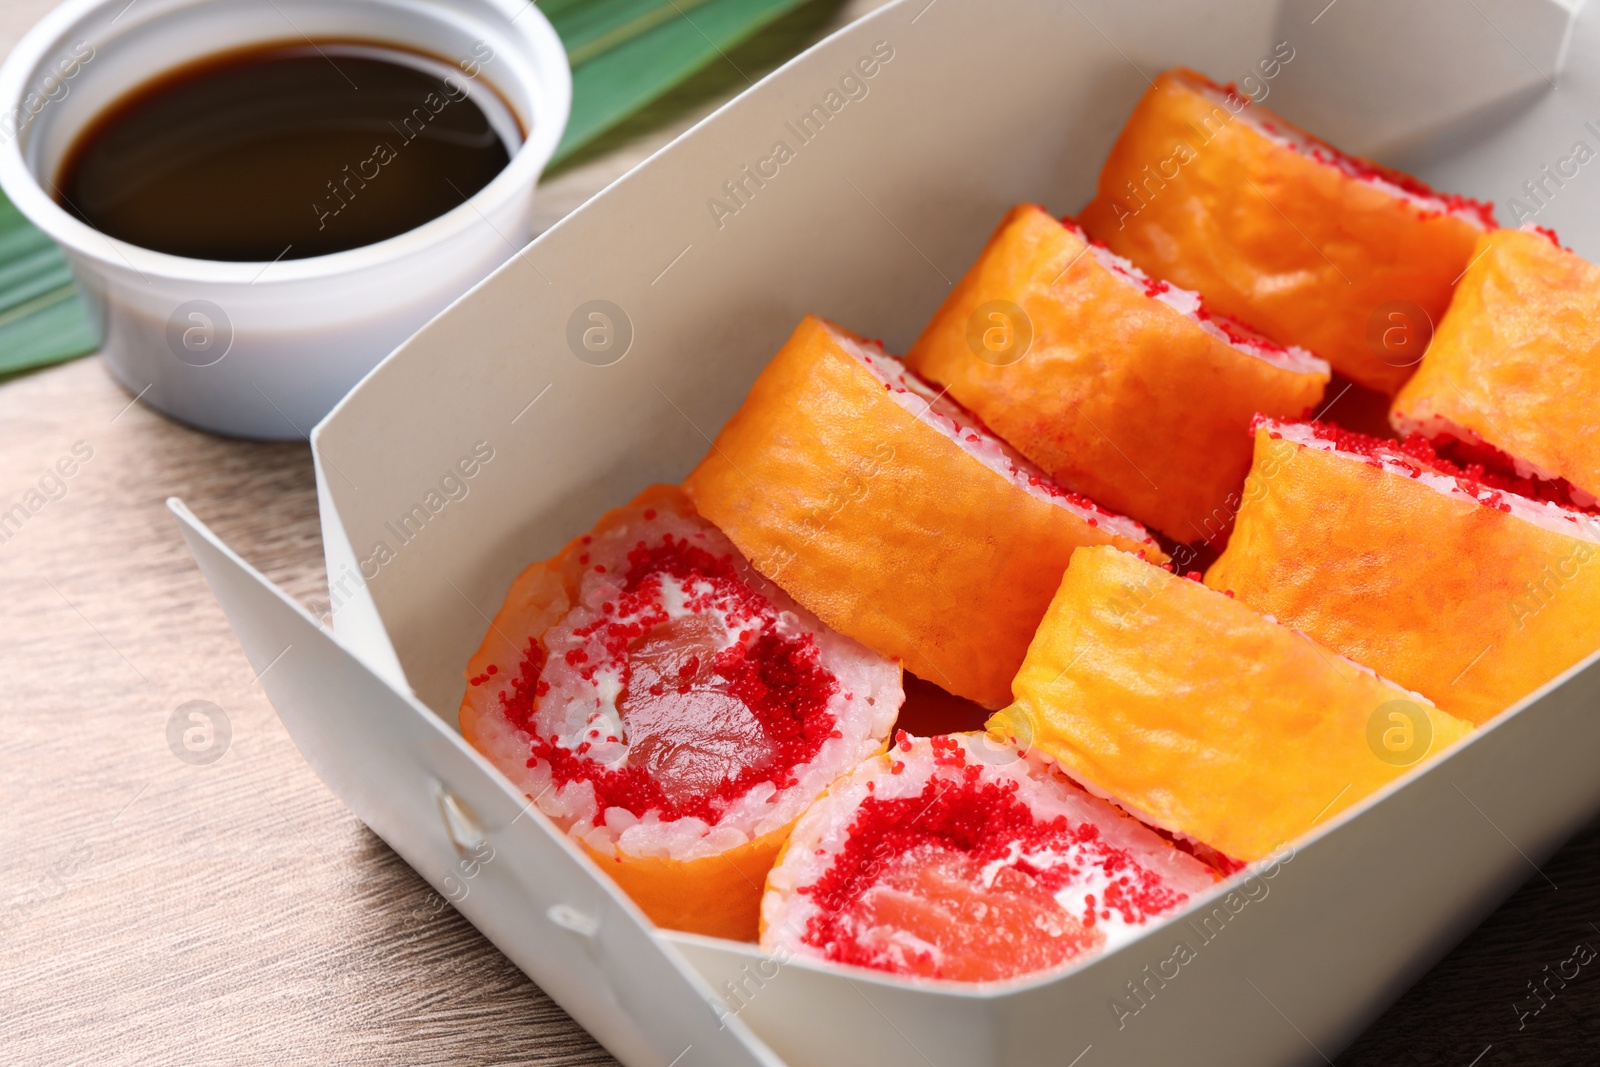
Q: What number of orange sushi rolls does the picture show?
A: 8